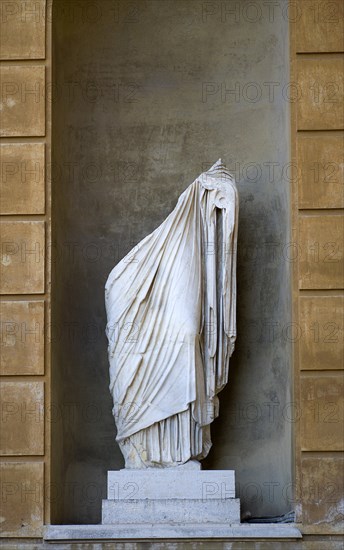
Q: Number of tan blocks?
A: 14